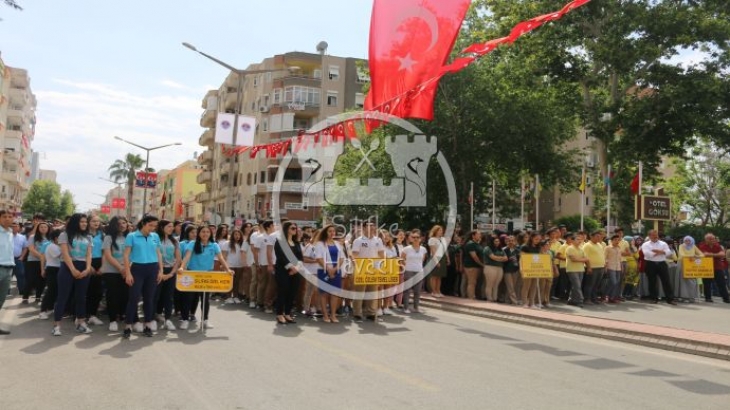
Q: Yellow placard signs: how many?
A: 4